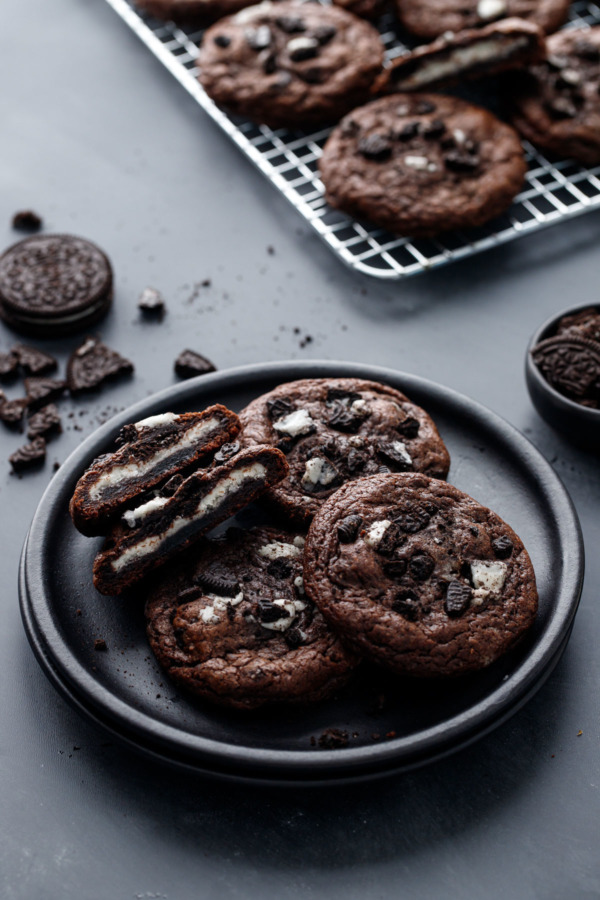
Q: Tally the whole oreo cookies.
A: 1